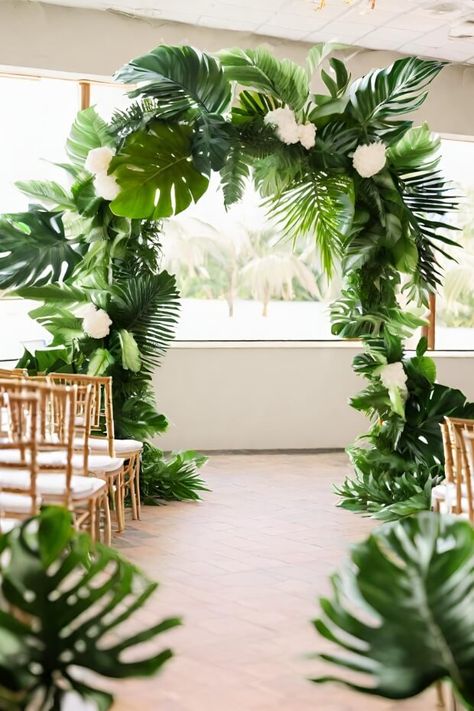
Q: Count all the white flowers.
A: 7